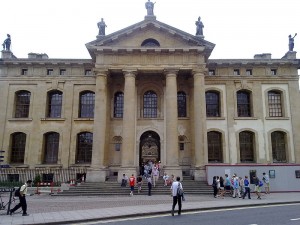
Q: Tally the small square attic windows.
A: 8